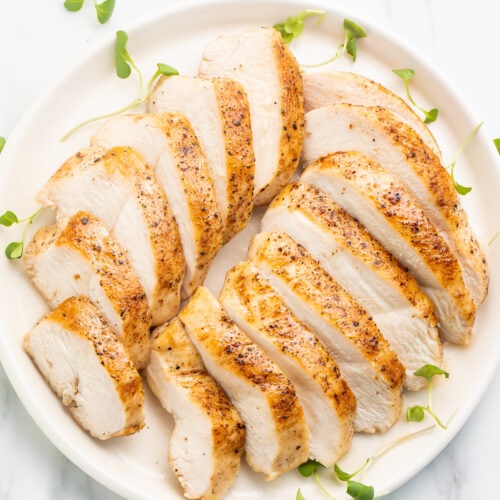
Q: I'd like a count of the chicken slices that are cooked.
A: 14